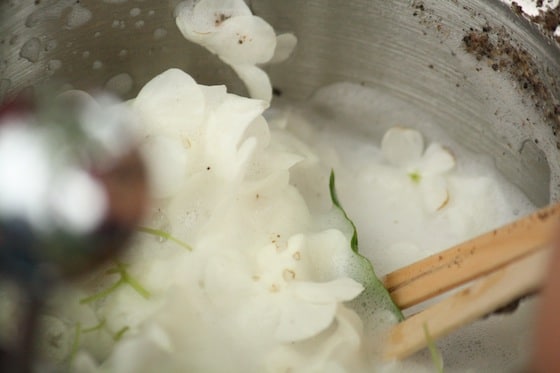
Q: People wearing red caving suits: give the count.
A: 0